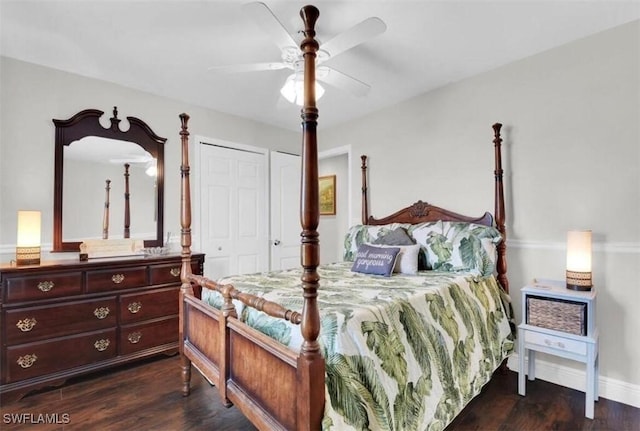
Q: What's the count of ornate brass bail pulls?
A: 9